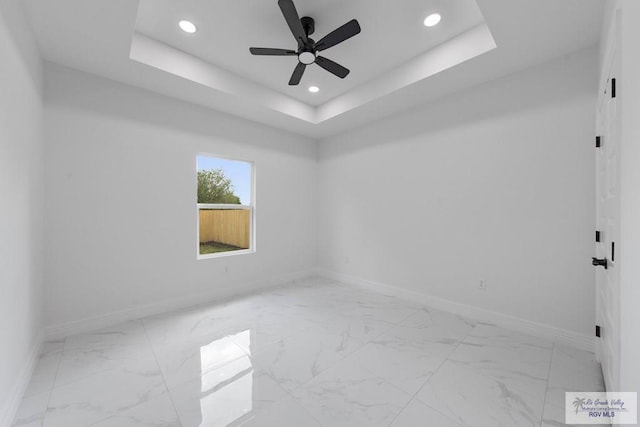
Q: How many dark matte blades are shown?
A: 5